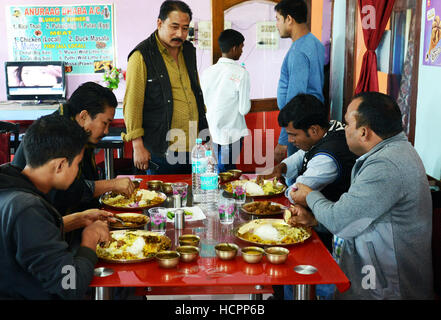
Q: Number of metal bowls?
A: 10